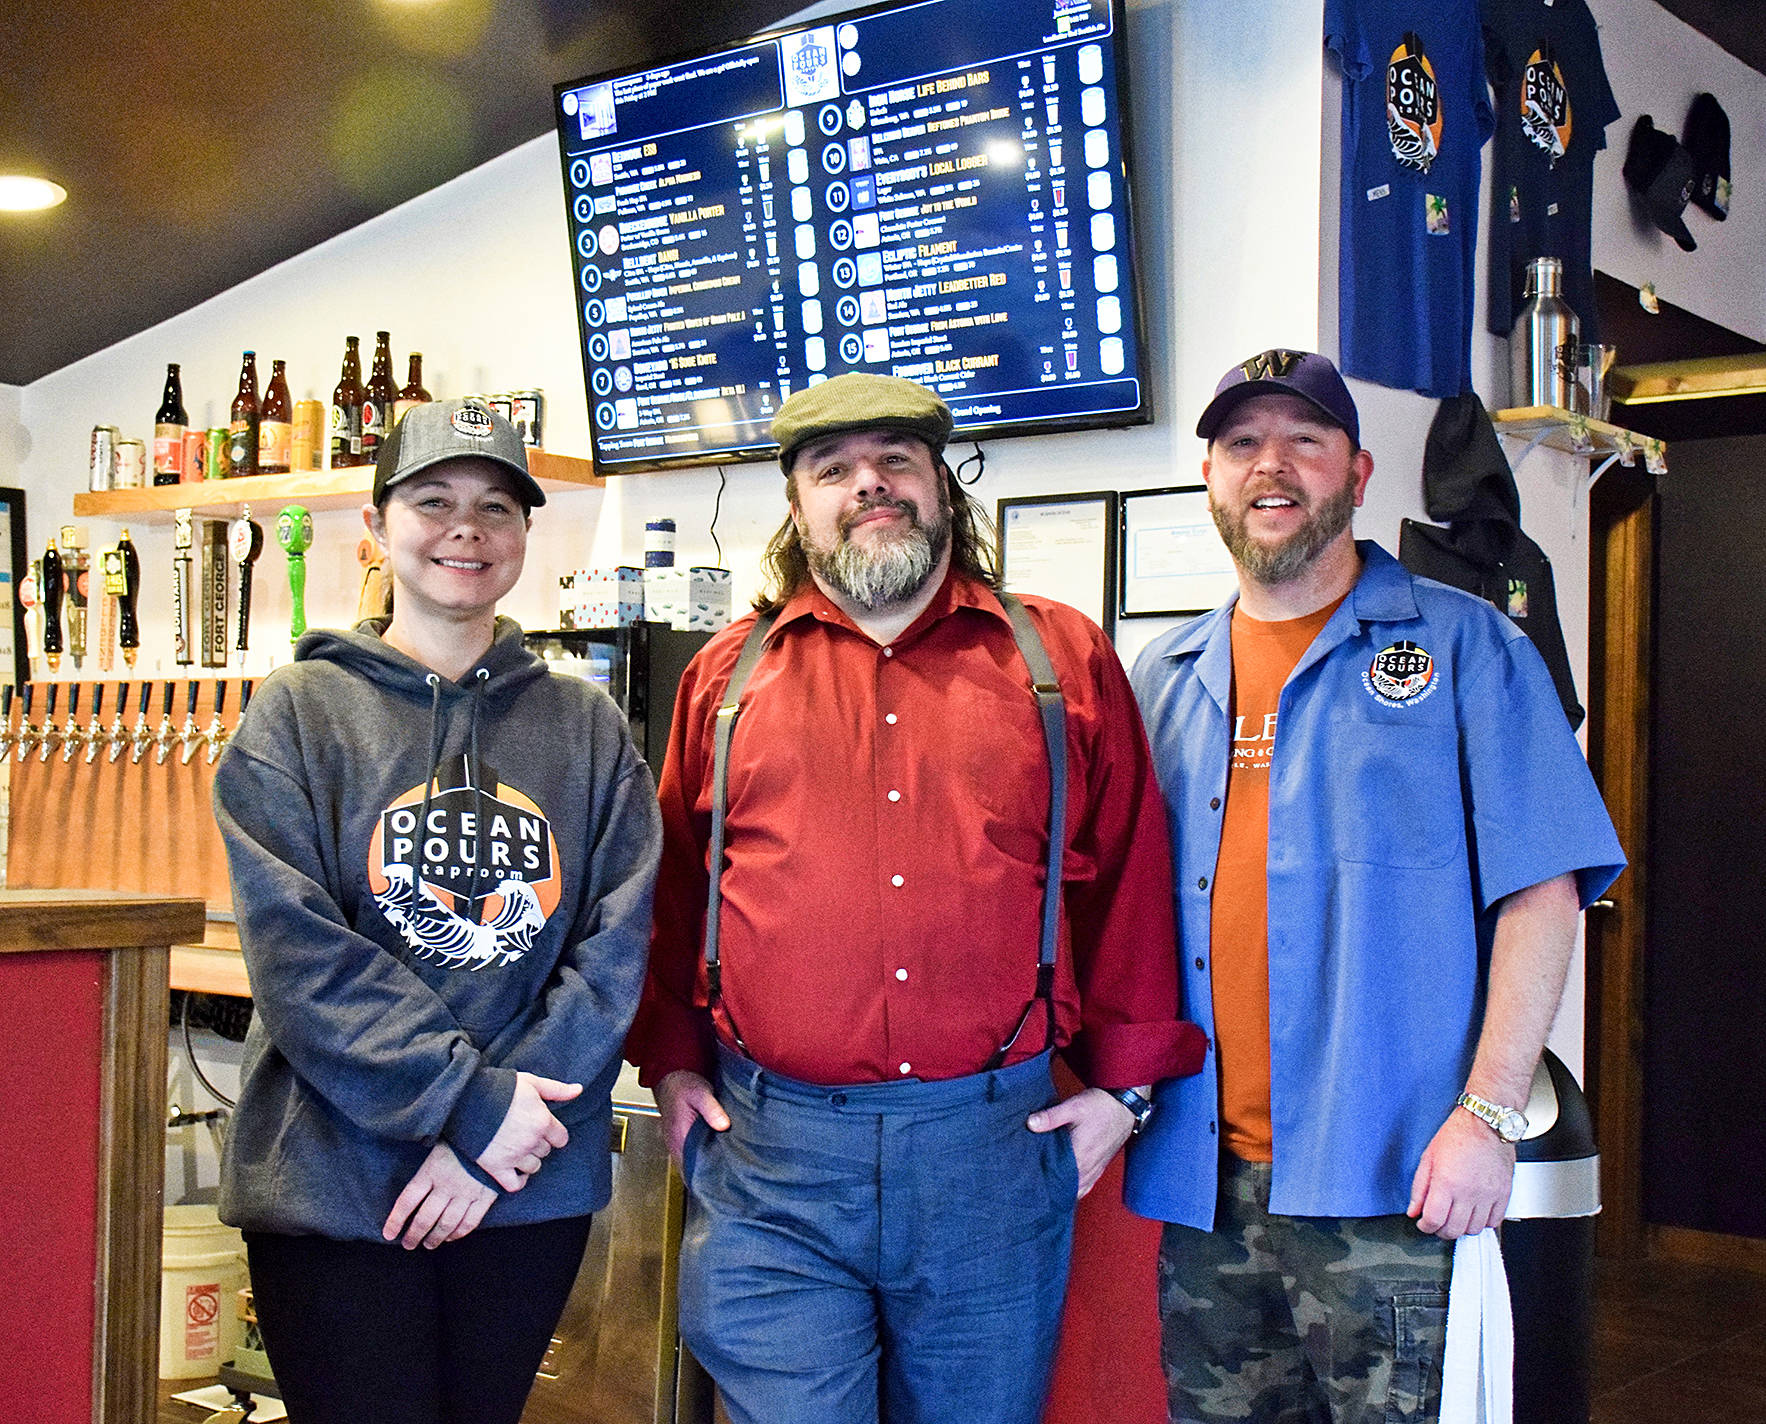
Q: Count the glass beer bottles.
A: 6